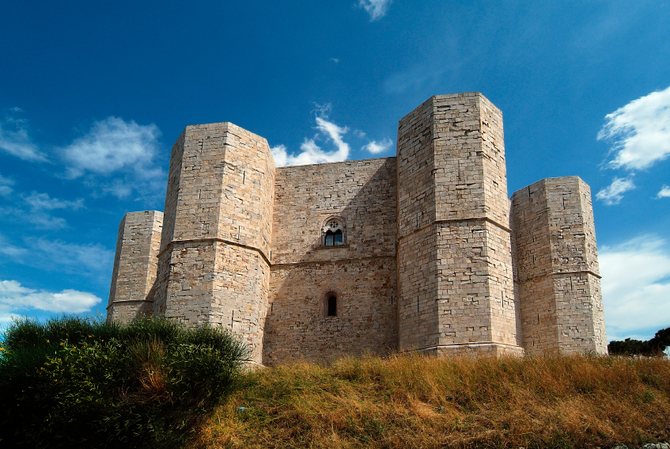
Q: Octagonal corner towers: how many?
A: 4